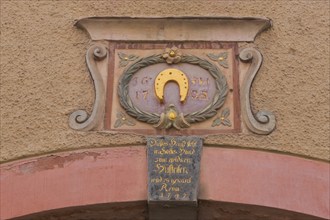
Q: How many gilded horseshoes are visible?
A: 1